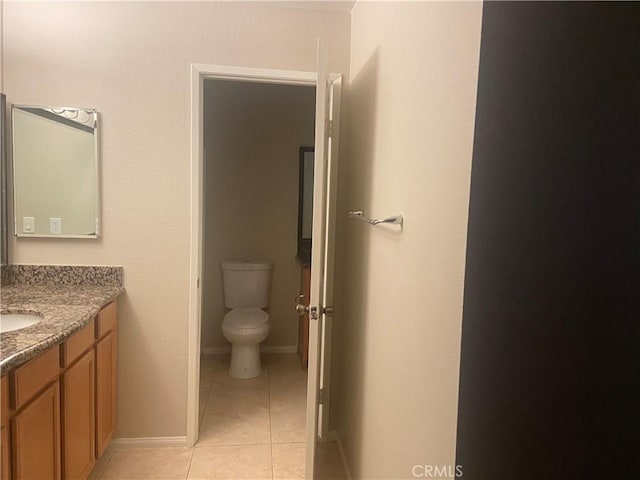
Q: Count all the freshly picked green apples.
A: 0